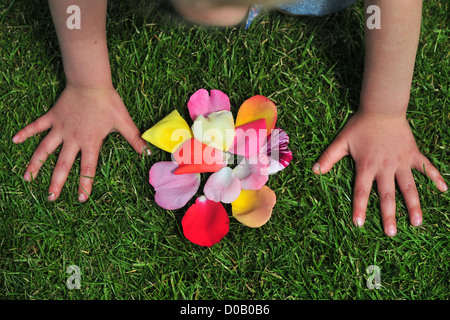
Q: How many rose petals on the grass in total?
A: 12